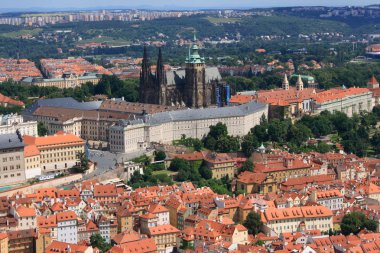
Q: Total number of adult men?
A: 0